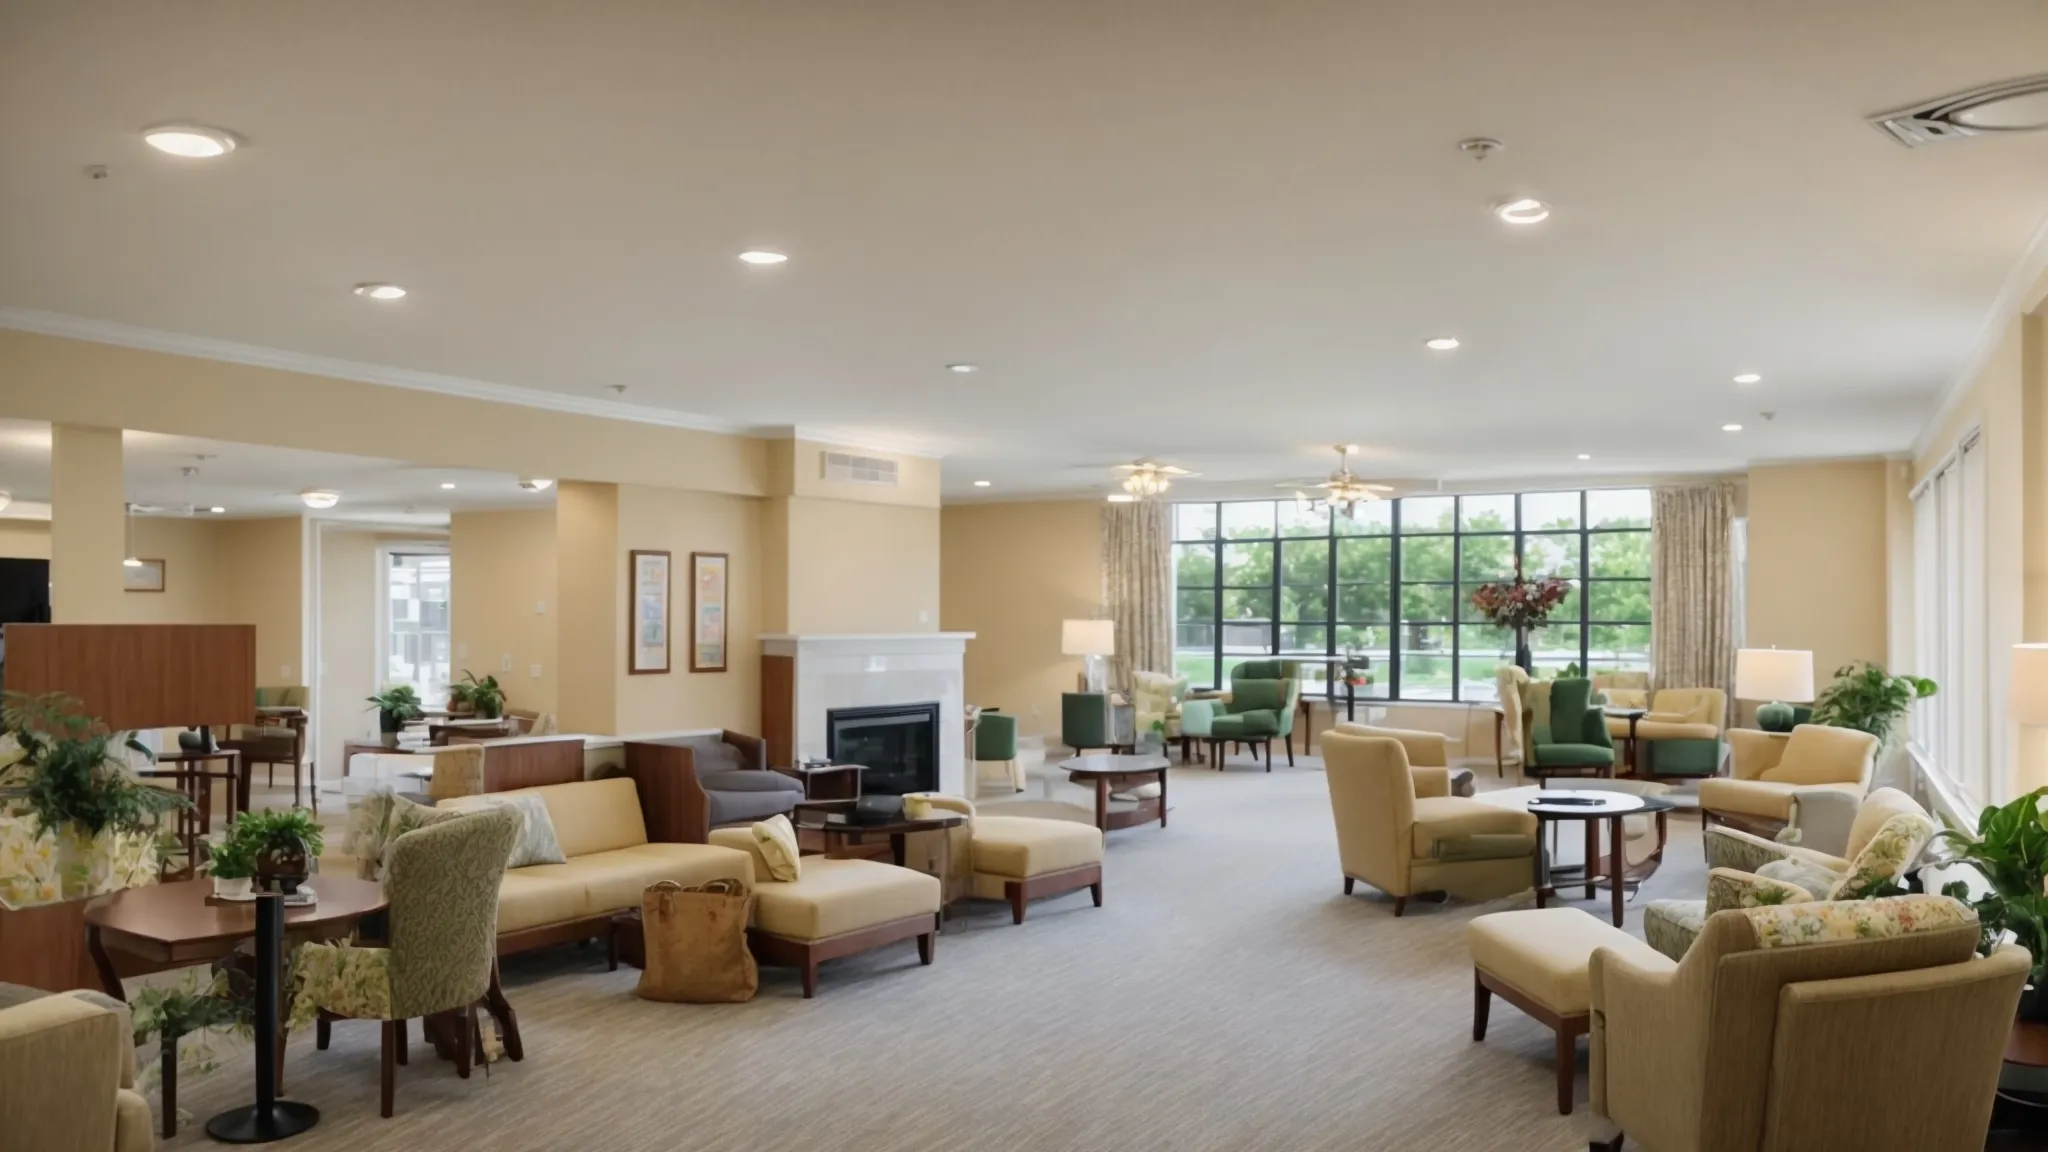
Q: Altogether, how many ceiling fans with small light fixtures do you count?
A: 2